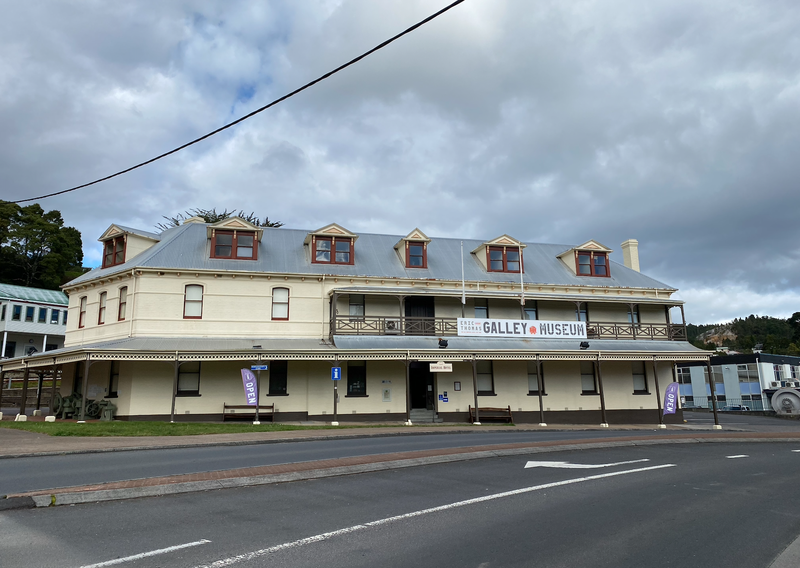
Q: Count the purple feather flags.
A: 2